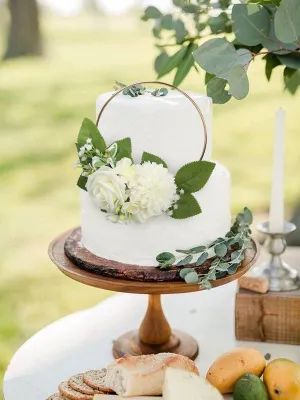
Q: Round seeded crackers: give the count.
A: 4